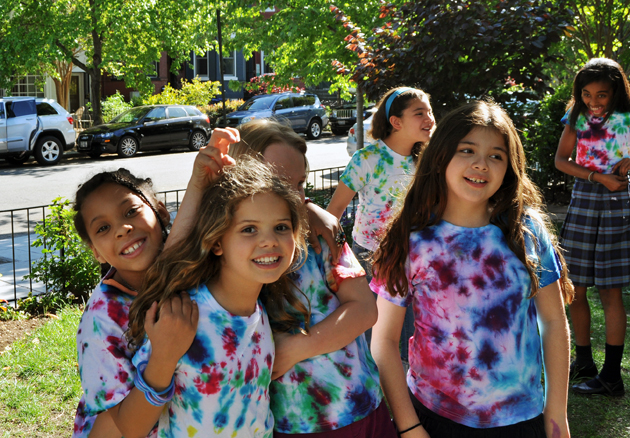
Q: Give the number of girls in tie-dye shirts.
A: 6